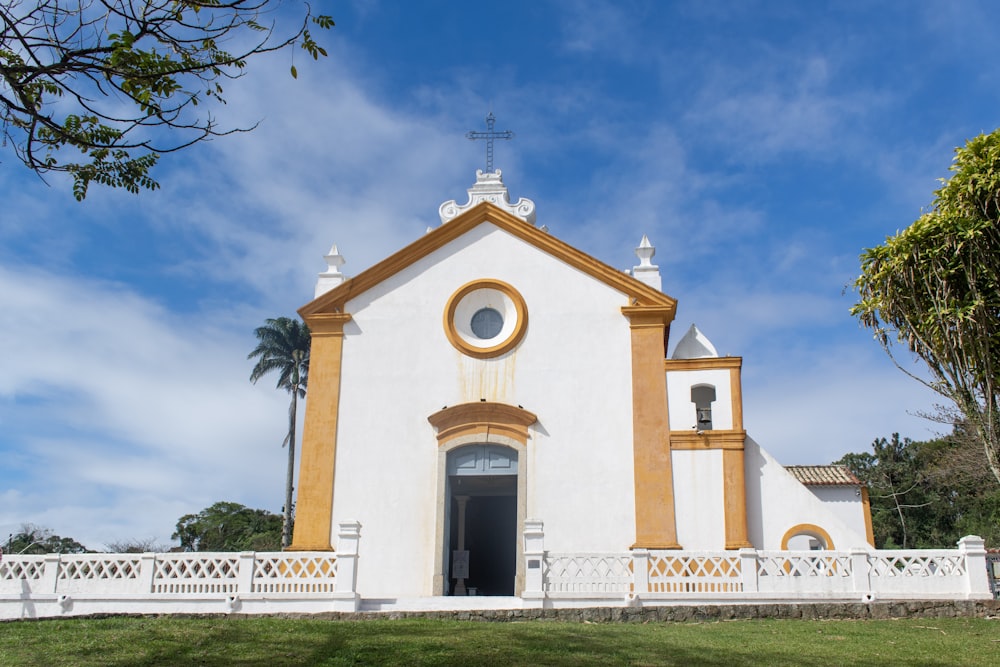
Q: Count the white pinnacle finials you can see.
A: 2